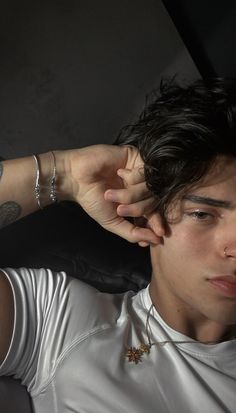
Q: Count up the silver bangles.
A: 2